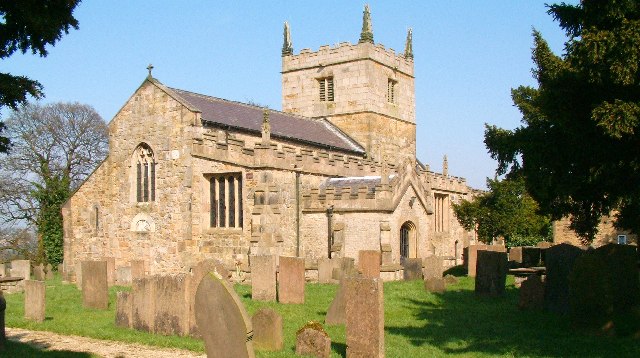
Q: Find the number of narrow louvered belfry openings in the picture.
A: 2